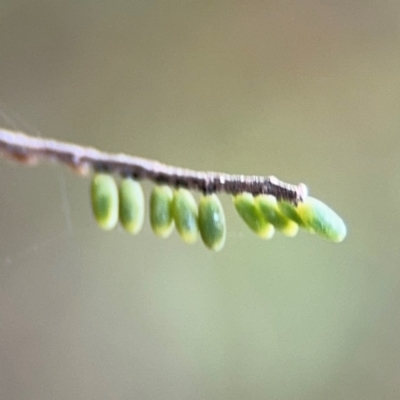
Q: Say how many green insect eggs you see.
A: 9